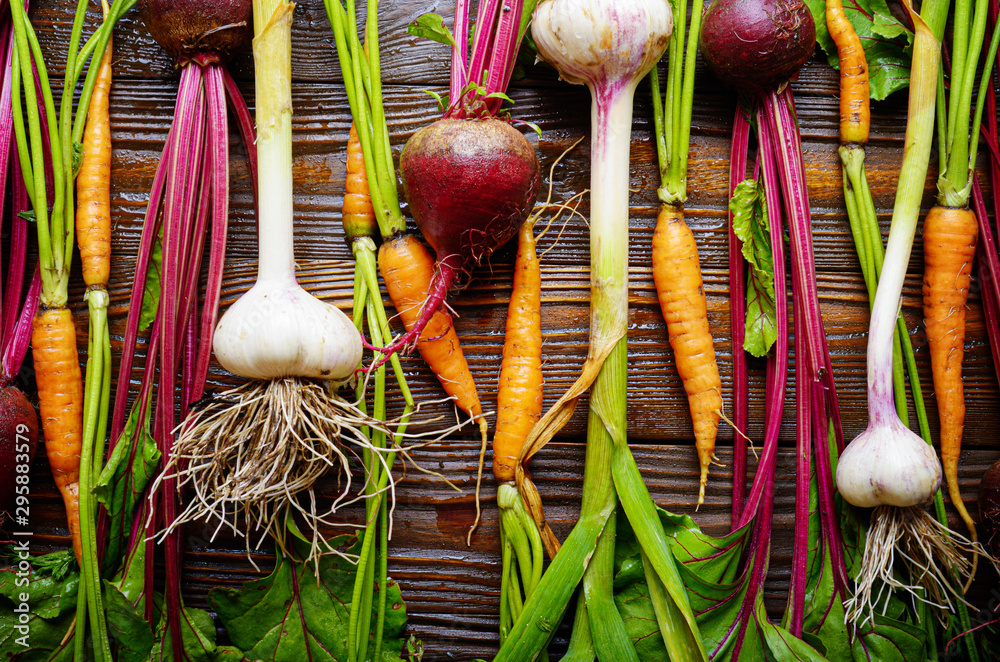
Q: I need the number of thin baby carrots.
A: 8